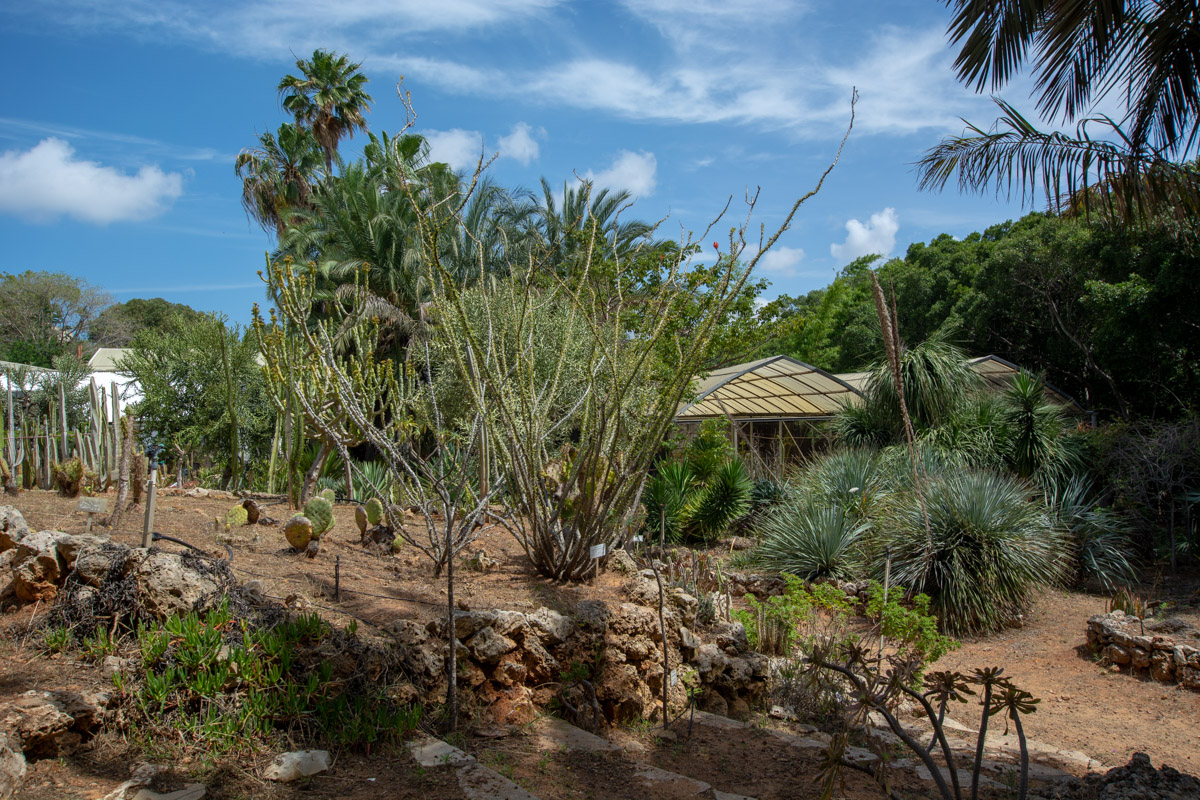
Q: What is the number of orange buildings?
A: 0